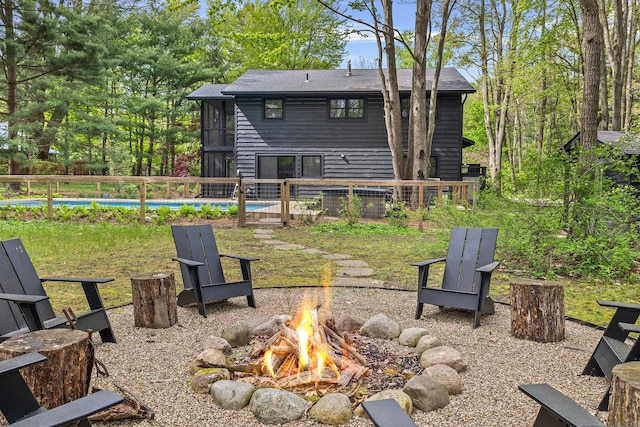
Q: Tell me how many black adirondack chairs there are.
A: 6